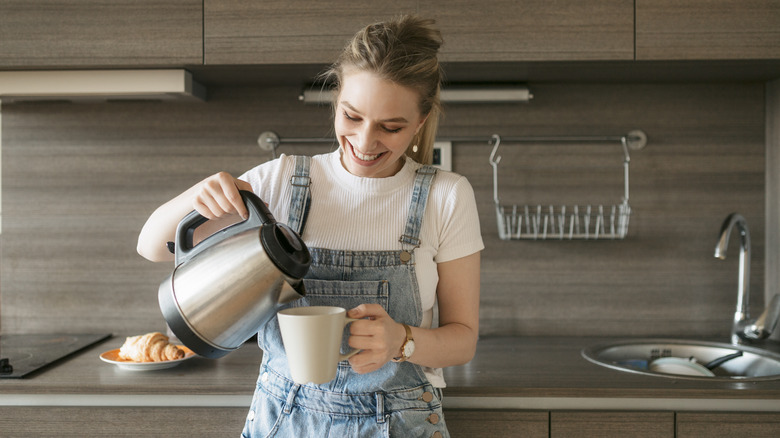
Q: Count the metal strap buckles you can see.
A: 3